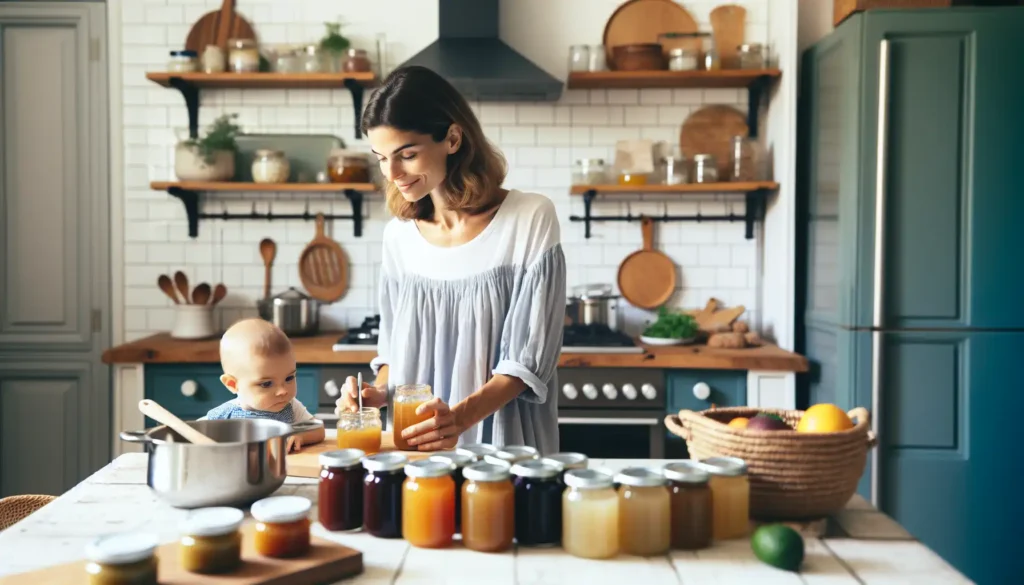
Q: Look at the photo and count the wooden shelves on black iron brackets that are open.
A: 4